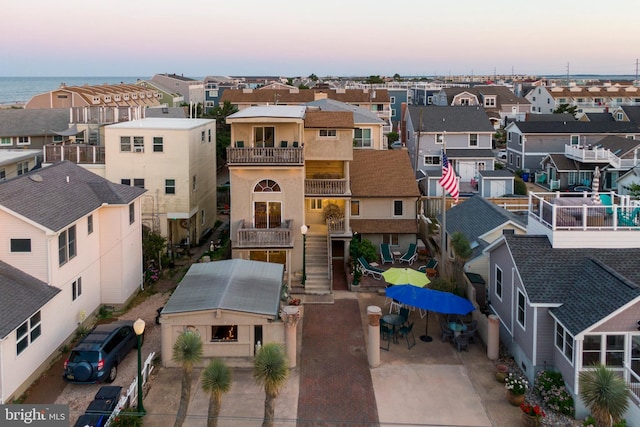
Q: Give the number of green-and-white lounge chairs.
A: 4